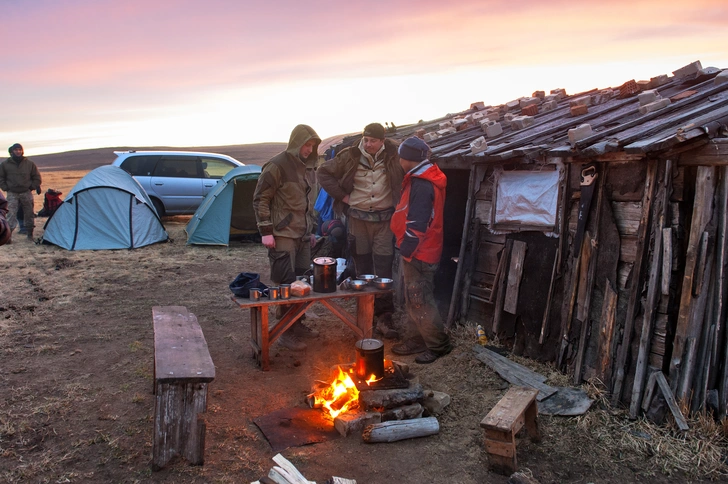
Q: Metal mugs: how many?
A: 3